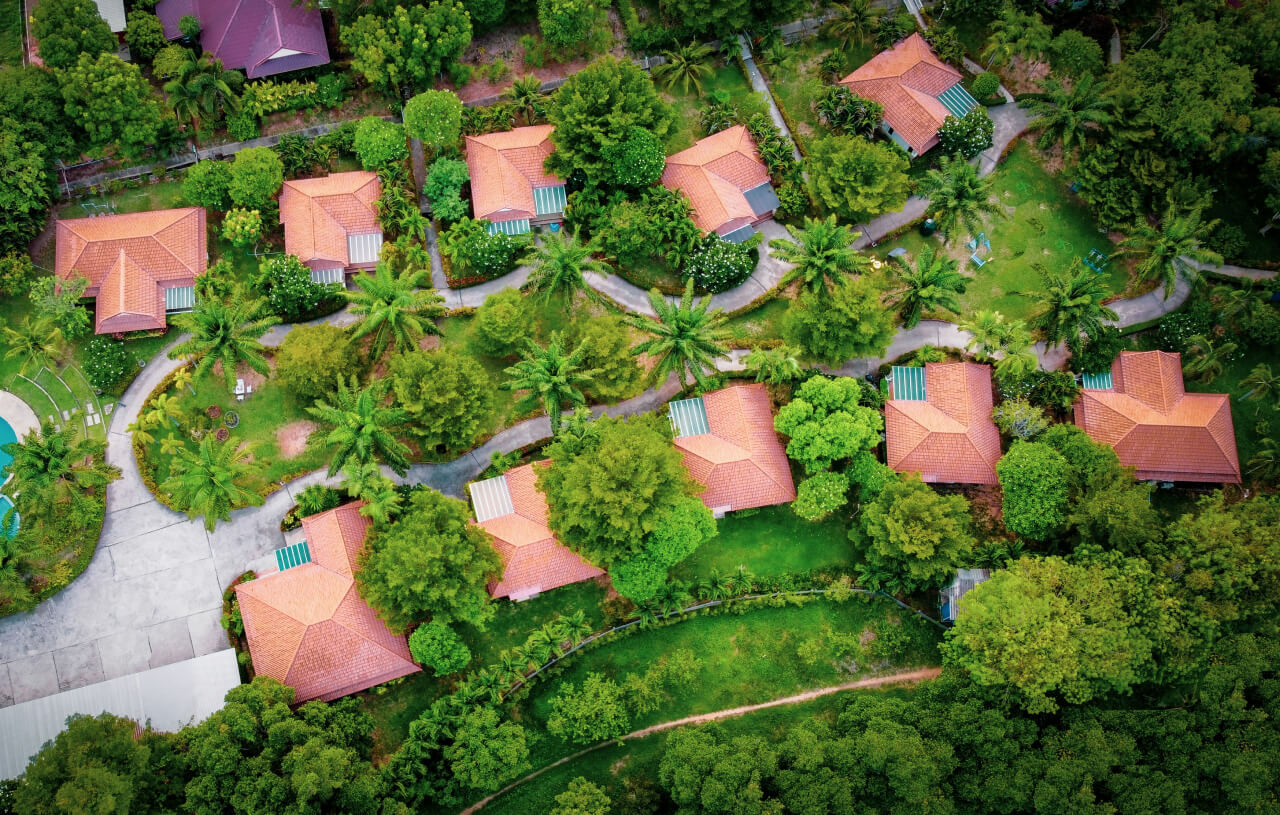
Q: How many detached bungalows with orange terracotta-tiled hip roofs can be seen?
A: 10